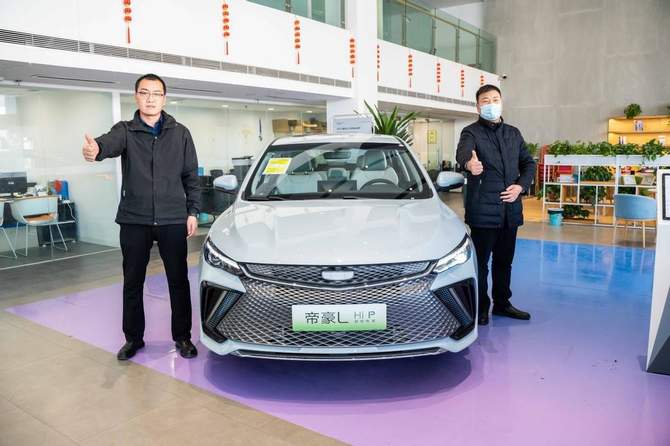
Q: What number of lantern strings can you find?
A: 9